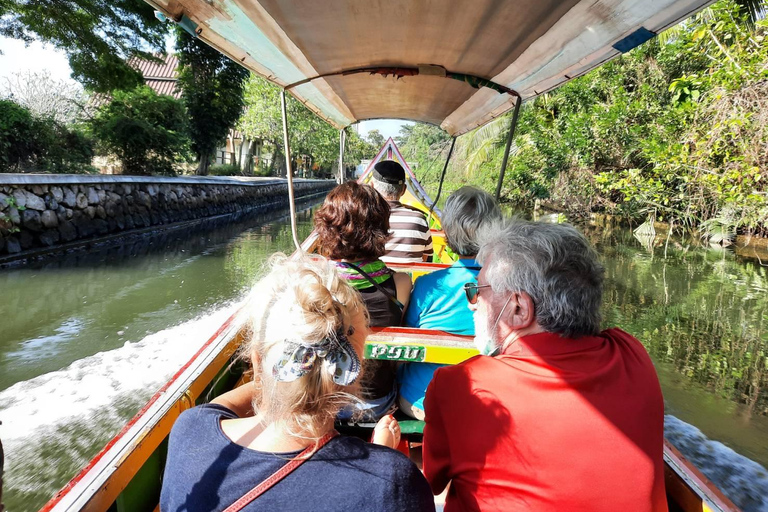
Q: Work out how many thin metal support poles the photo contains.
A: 4